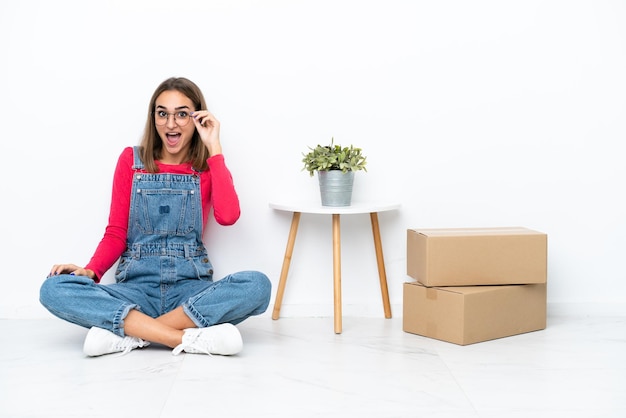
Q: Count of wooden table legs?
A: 3